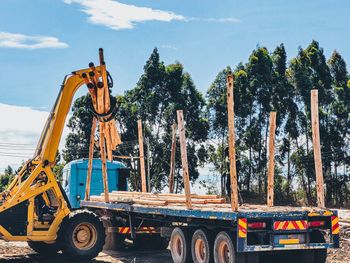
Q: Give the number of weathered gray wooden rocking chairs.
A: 0